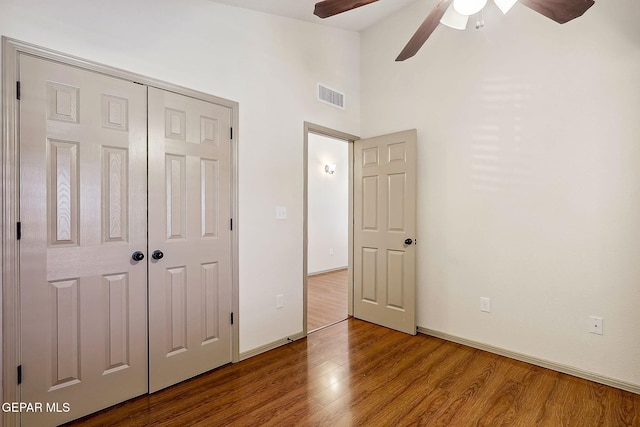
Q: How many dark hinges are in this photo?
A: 6